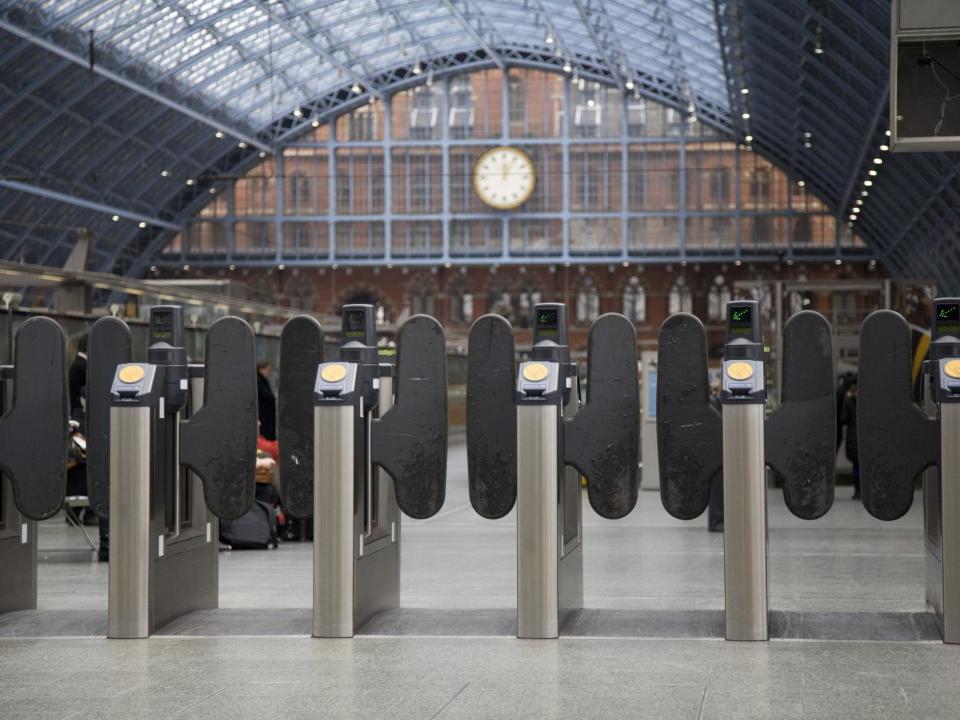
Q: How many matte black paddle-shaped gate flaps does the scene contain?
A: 10